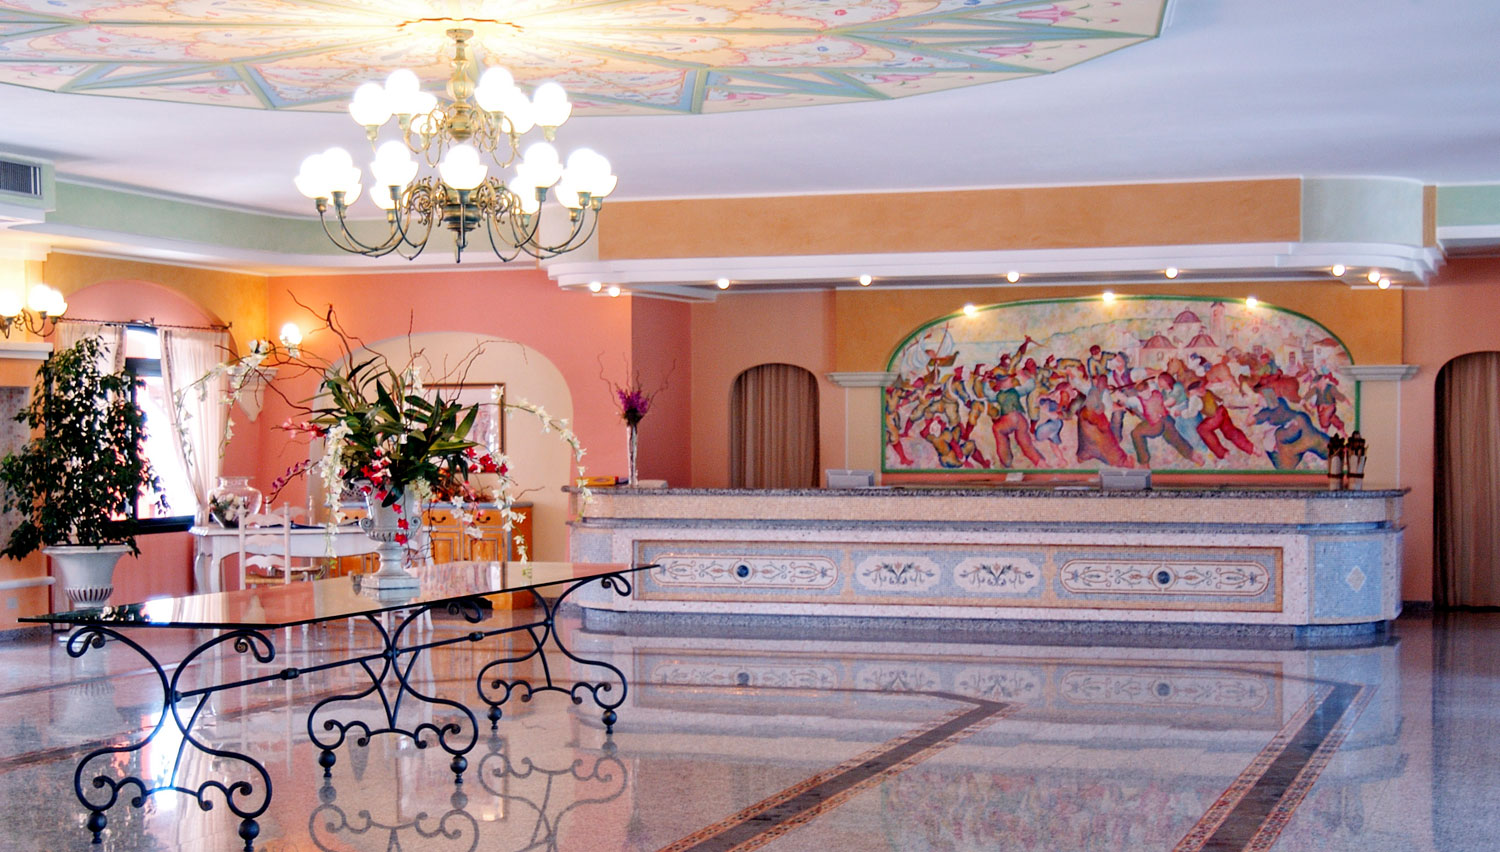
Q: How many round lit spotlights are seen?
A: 12